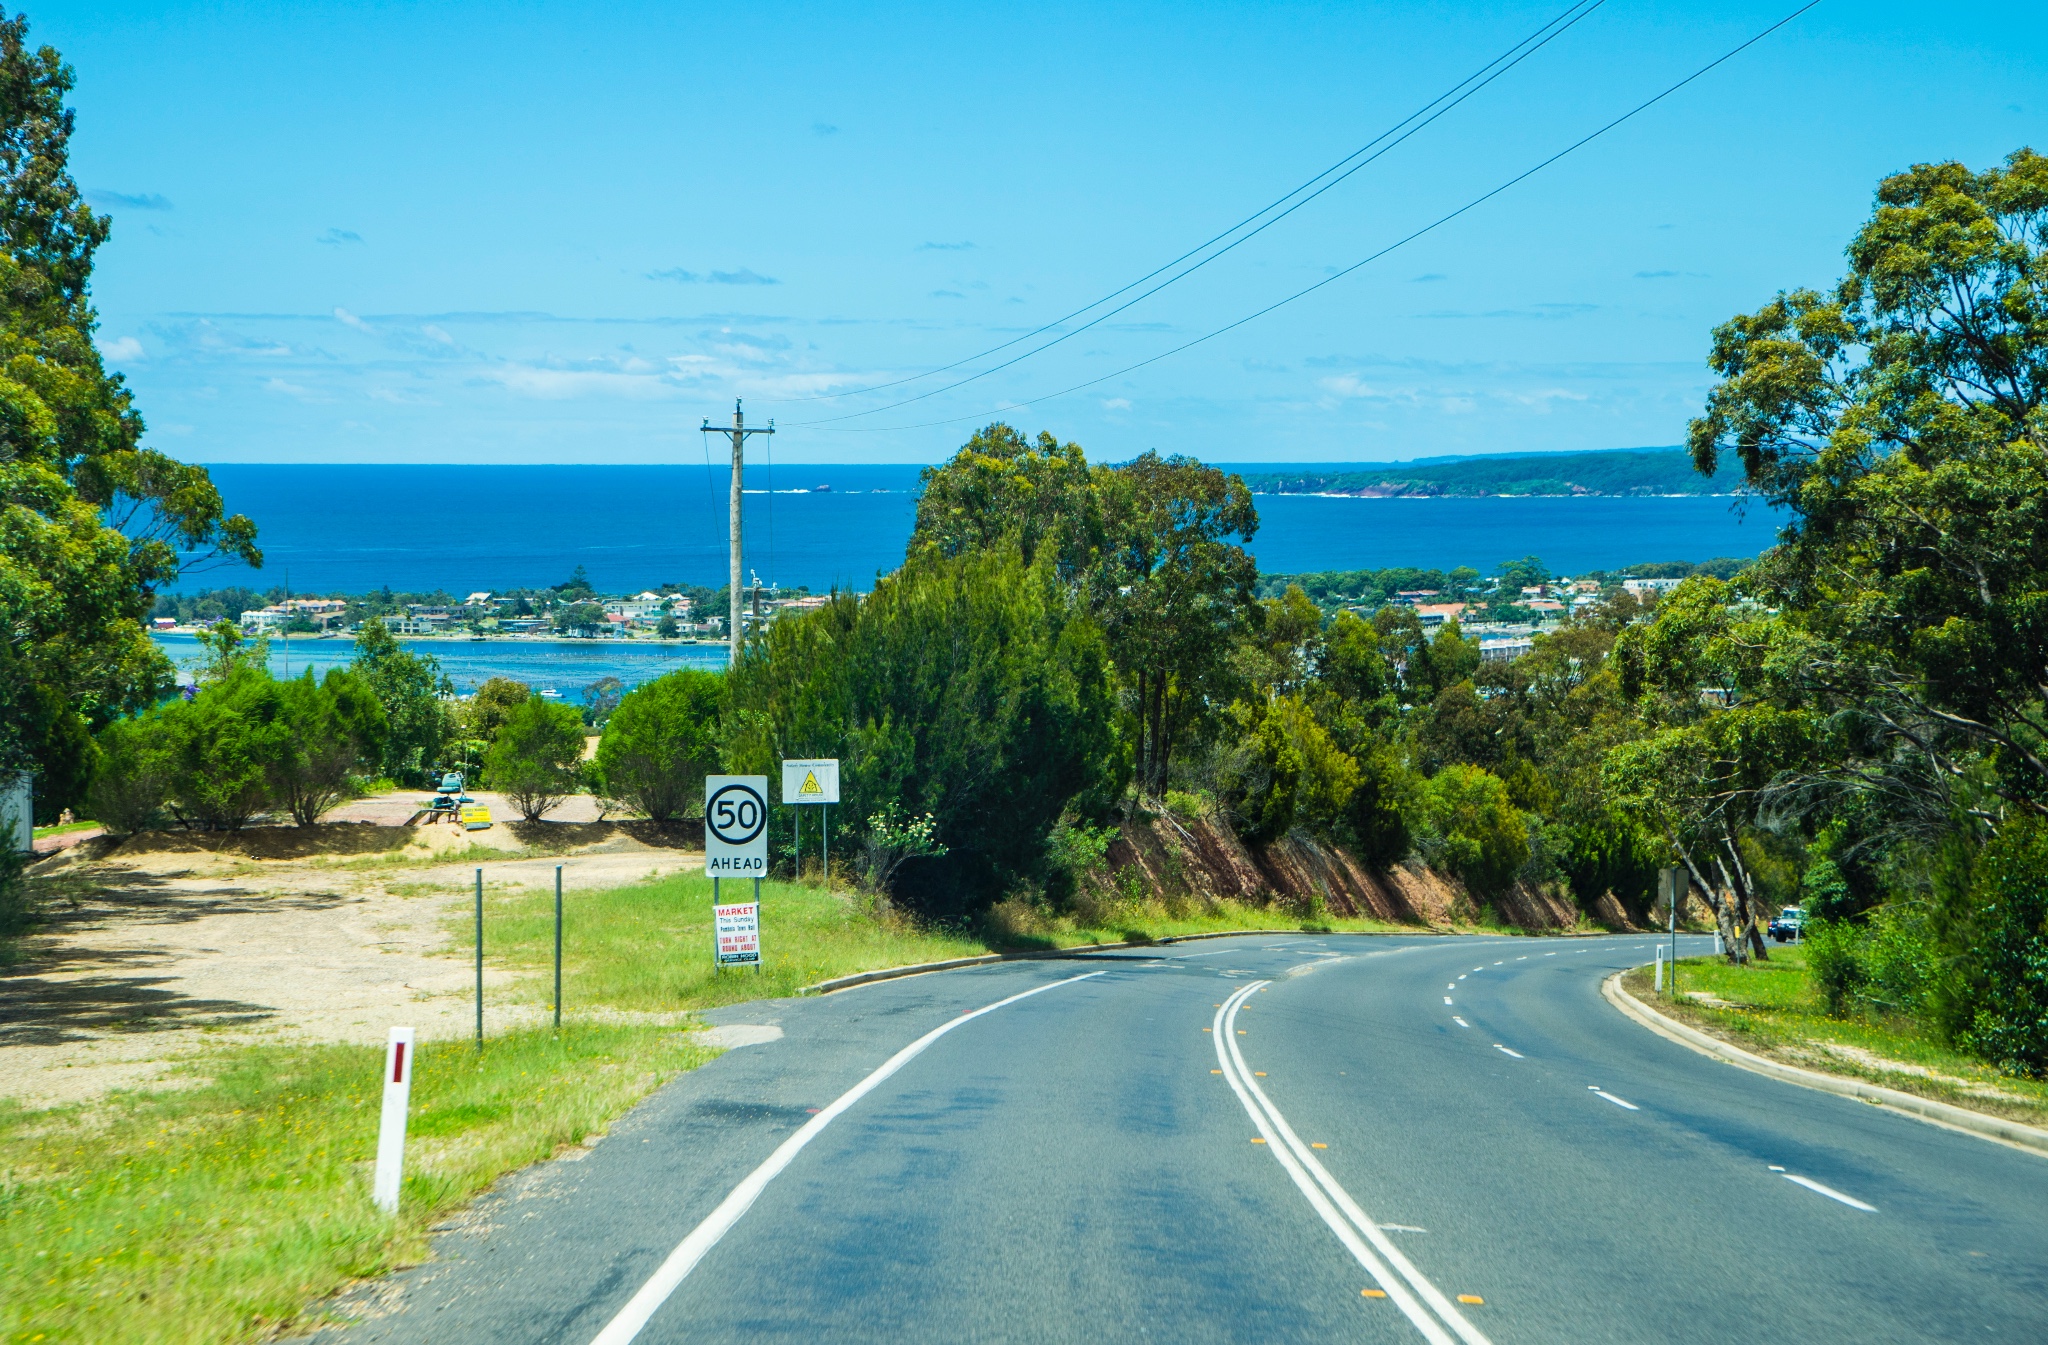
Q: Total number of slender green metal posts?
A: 2